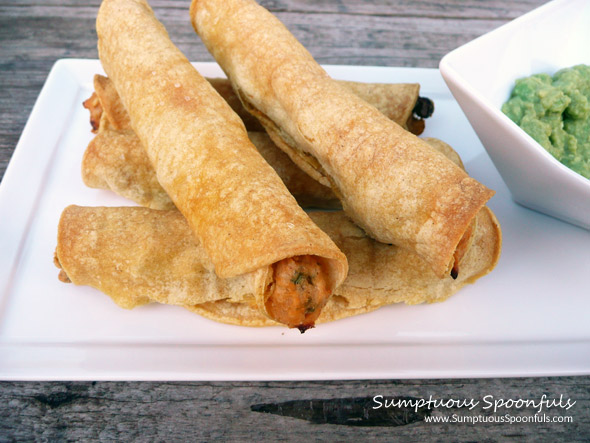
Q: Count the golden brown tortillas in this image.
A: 5